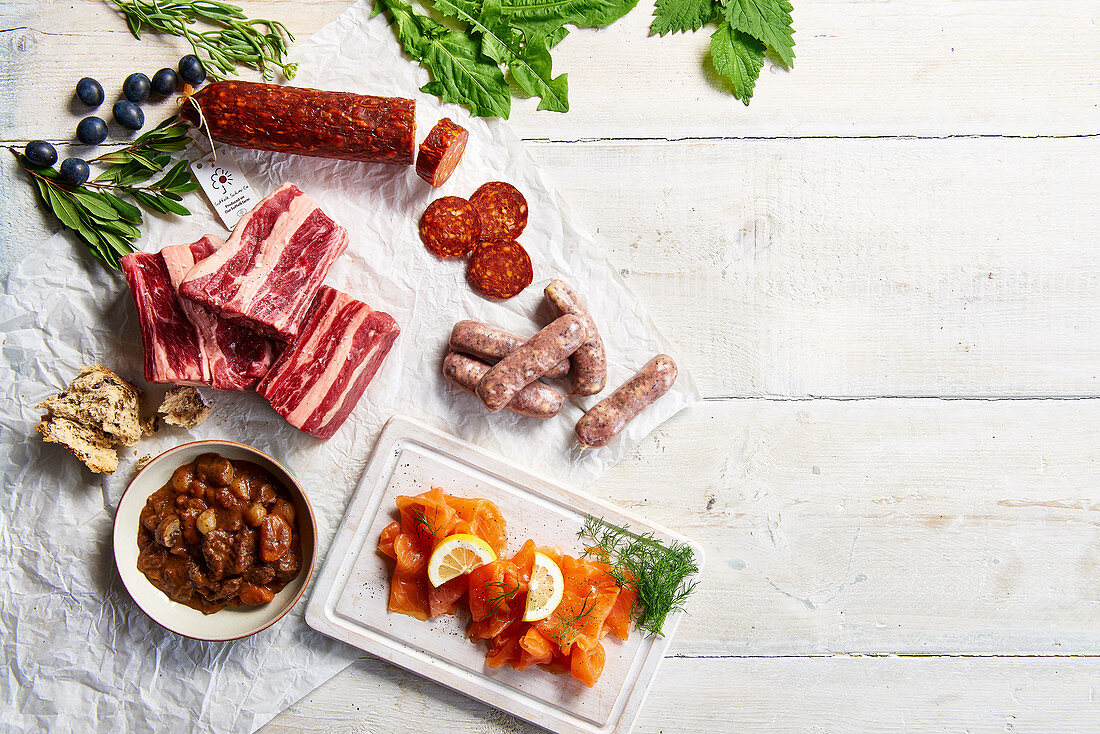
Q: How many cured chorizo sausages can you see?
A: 1